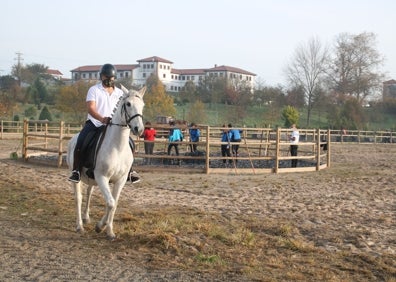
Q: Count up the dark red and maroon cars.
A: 0